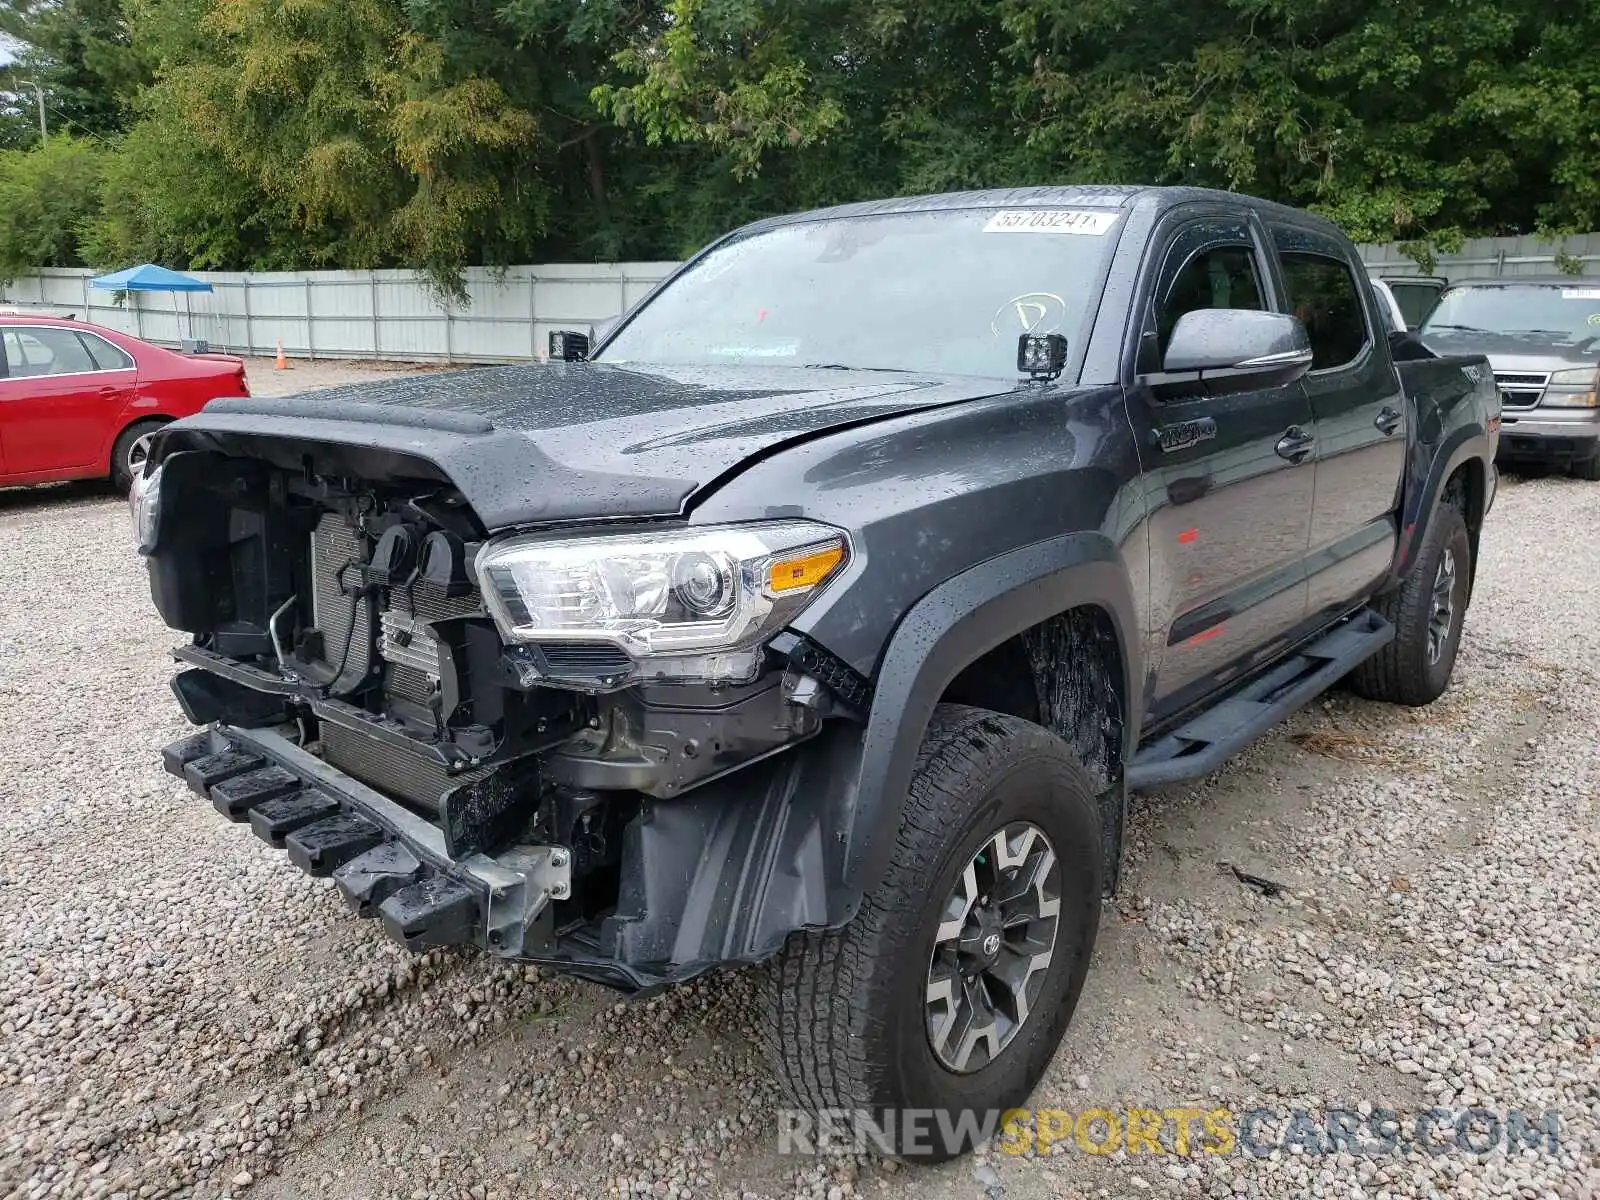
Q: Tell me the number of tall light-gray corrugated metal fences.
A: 1